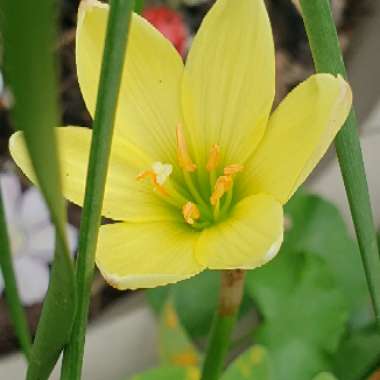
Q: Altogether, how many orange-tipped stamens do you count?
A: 6